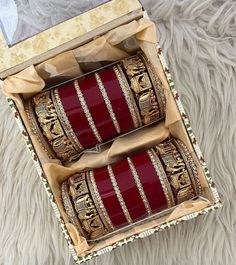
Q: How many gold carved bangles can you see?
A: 4